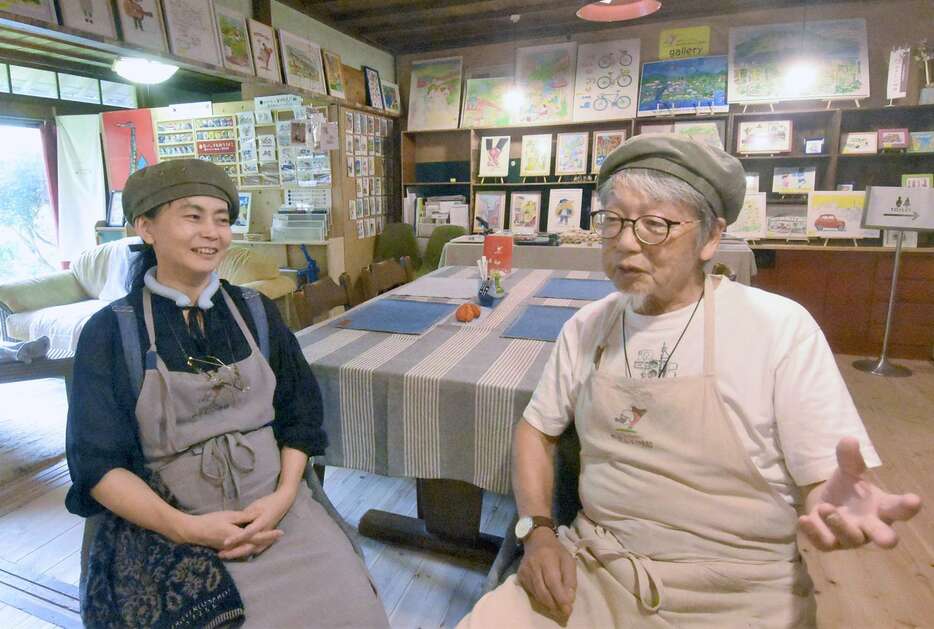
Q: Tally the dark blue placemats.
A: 3